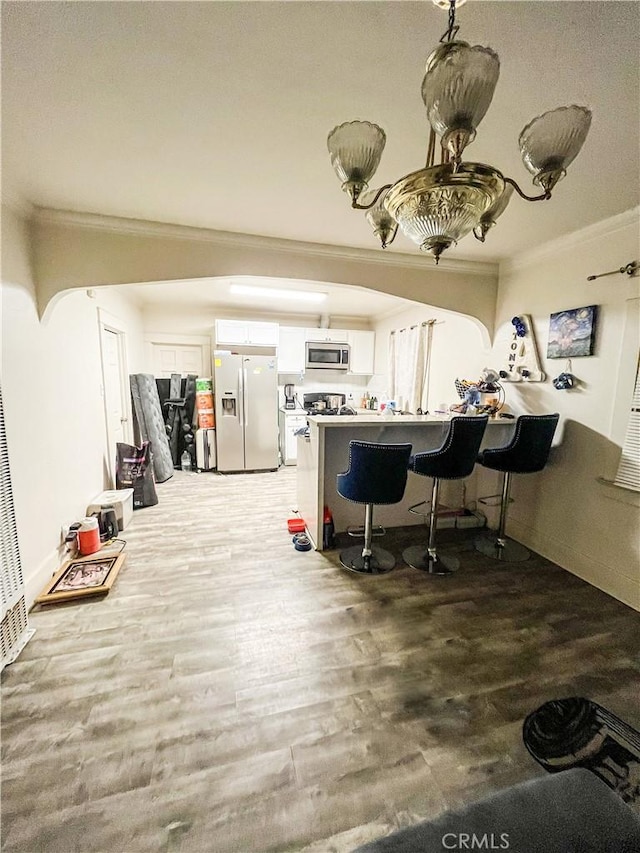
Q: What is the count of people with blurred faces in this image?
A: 0